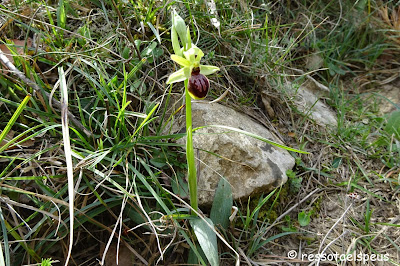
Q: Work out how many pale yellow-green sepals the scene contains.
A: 3